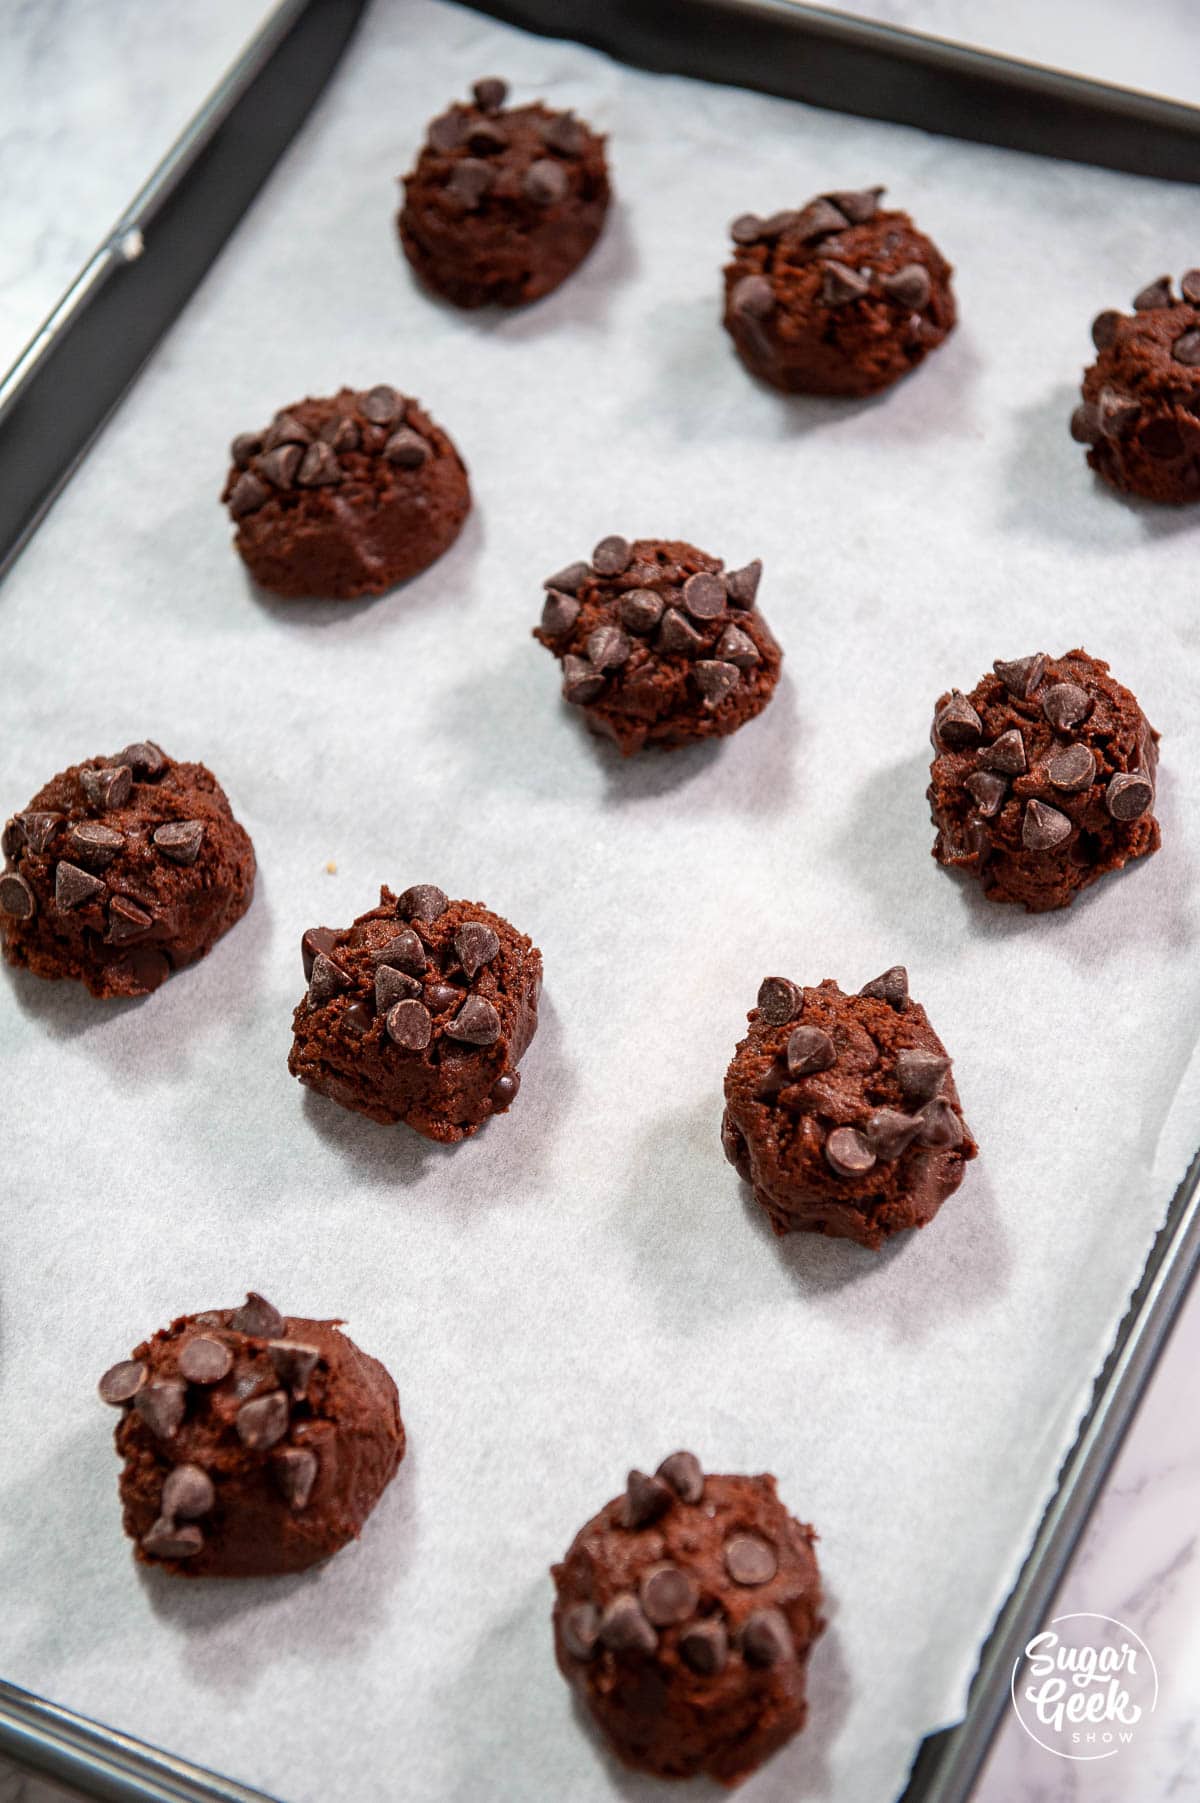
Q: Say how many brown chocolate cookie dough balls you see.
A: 11